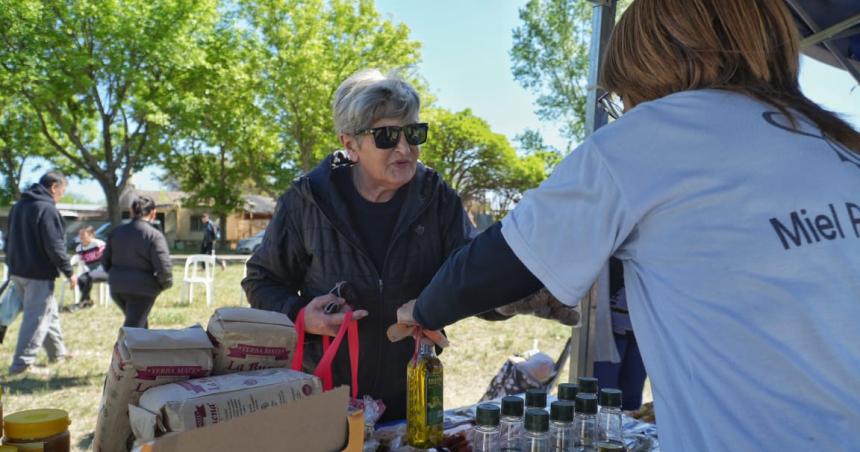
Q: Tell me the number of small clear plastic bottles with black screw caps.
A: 9